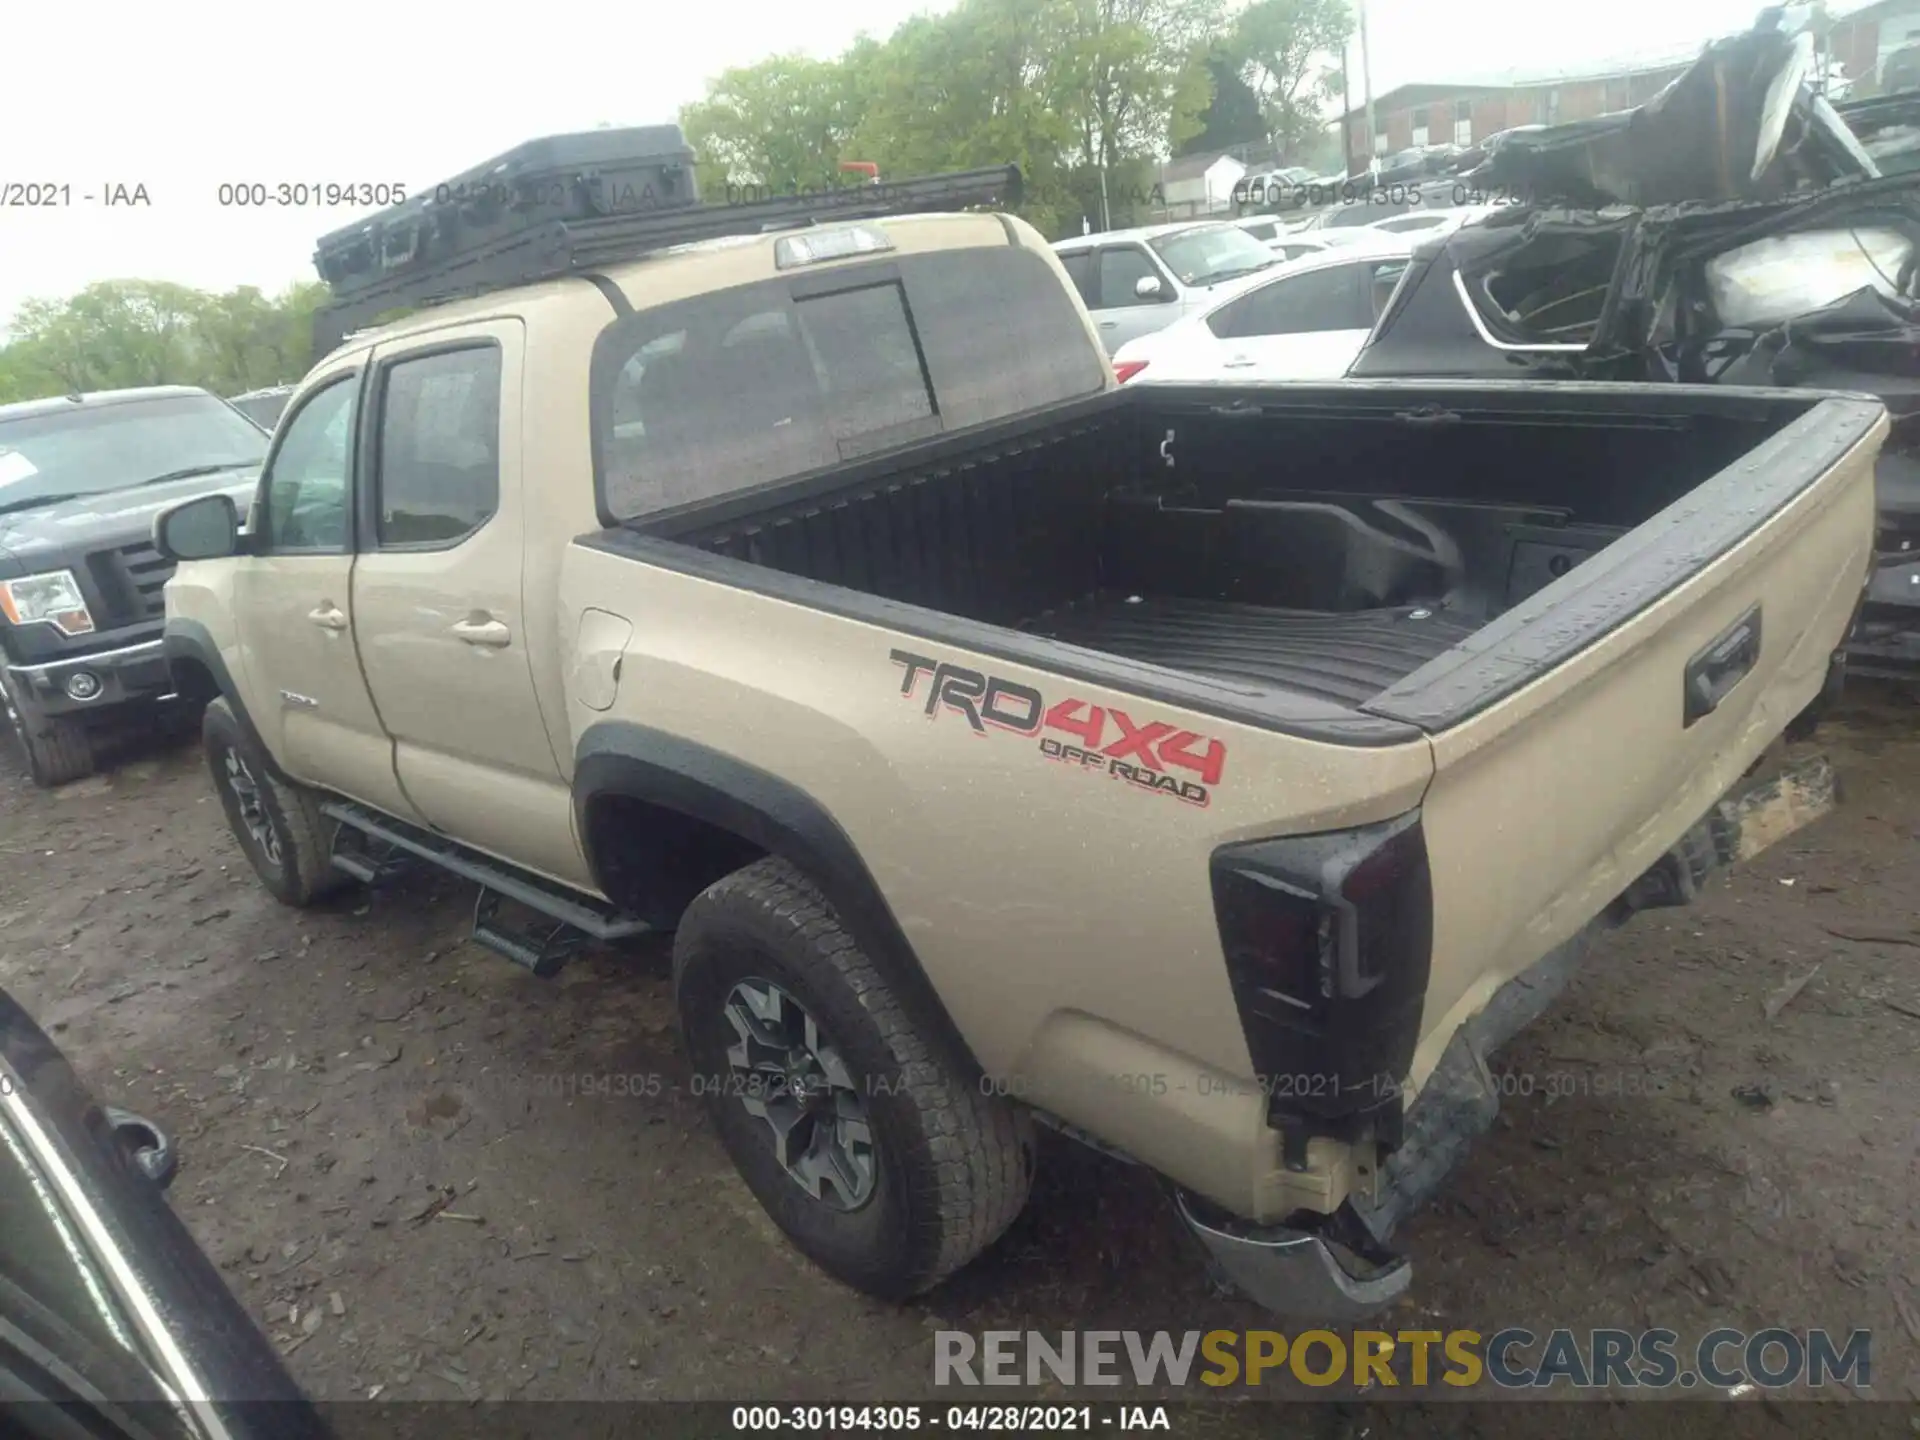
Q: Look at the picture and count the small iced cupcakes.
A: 0